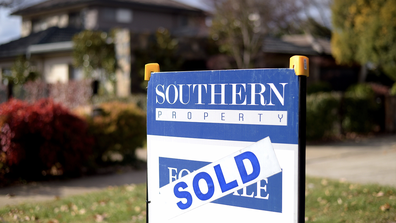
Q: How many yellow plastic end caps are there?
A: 2